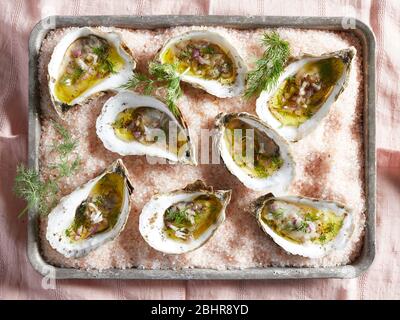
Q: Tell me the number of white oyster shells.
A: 8